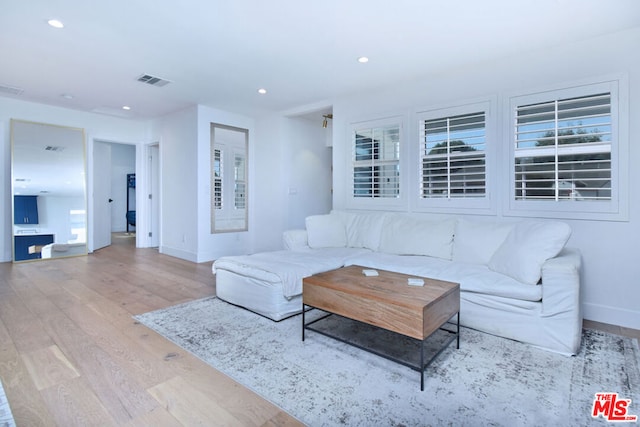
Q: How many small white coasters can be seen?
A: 2